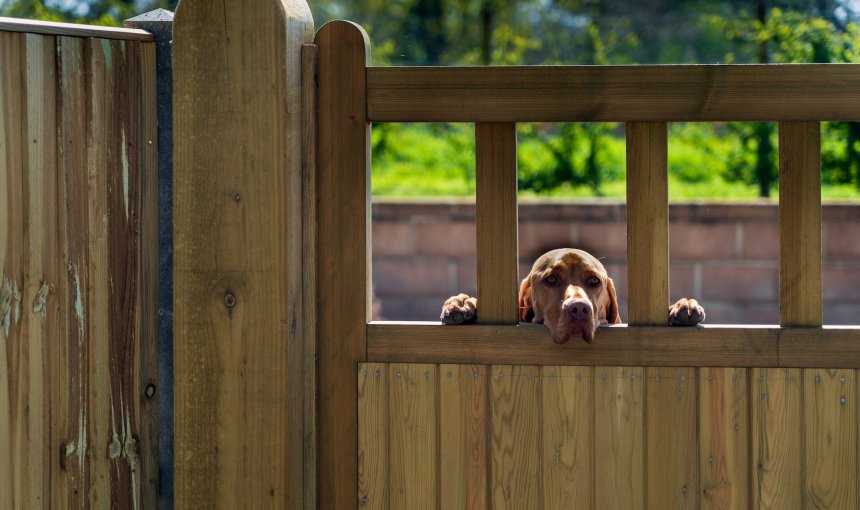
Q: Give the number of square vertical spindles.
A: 3